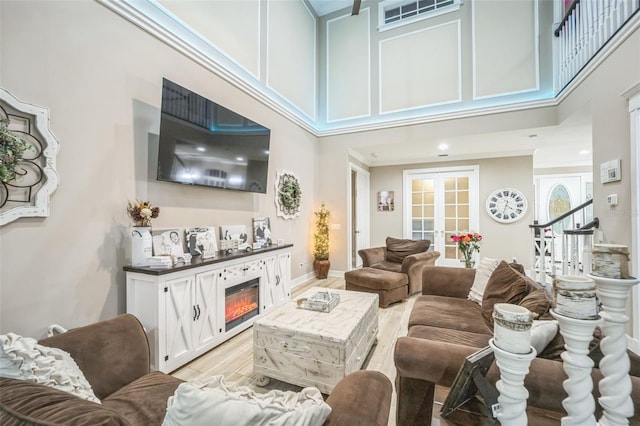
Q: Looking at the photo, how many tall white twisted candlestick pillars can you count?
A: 3